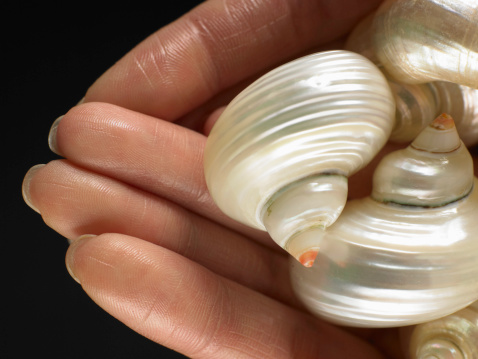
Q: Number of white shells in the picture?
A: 5